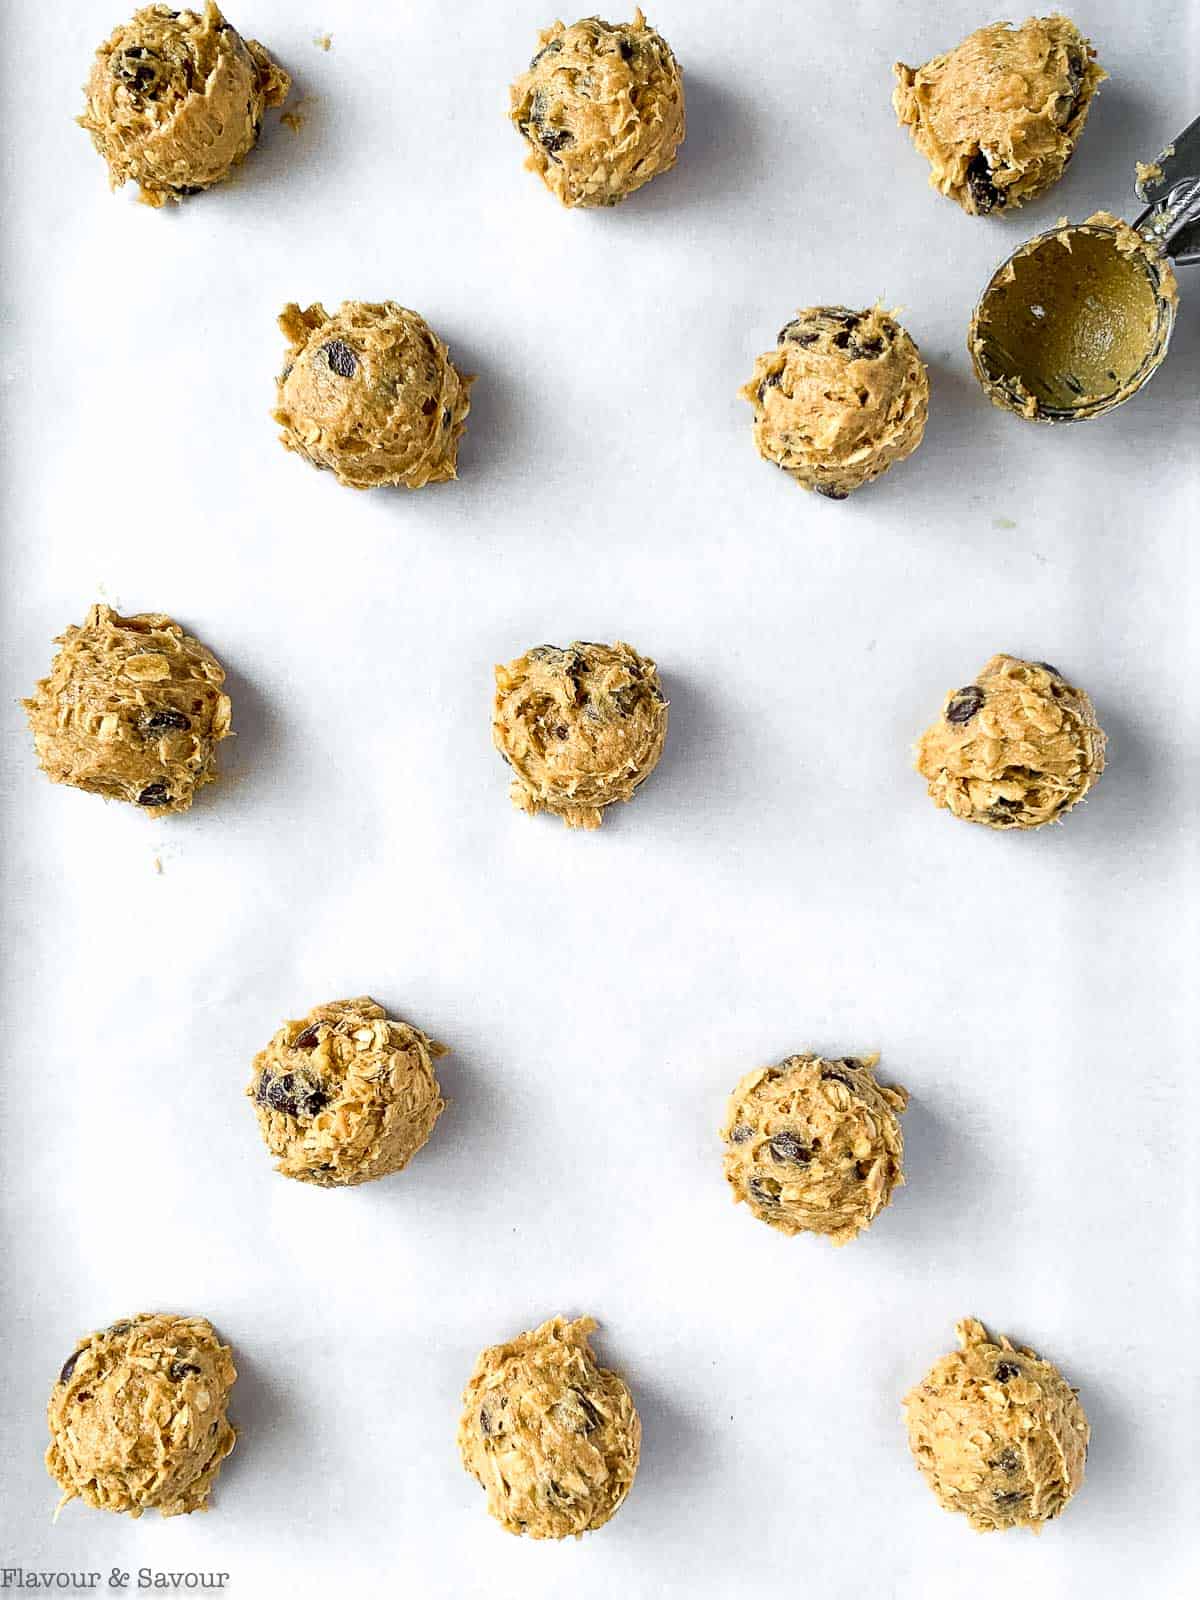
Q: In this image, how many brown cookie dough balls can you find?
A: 13